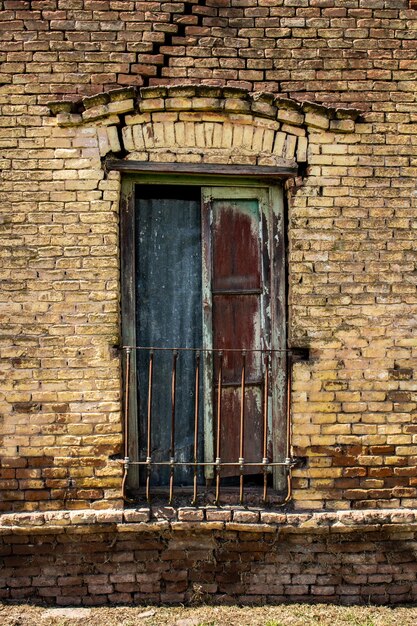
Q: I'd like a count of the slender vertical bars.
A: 8